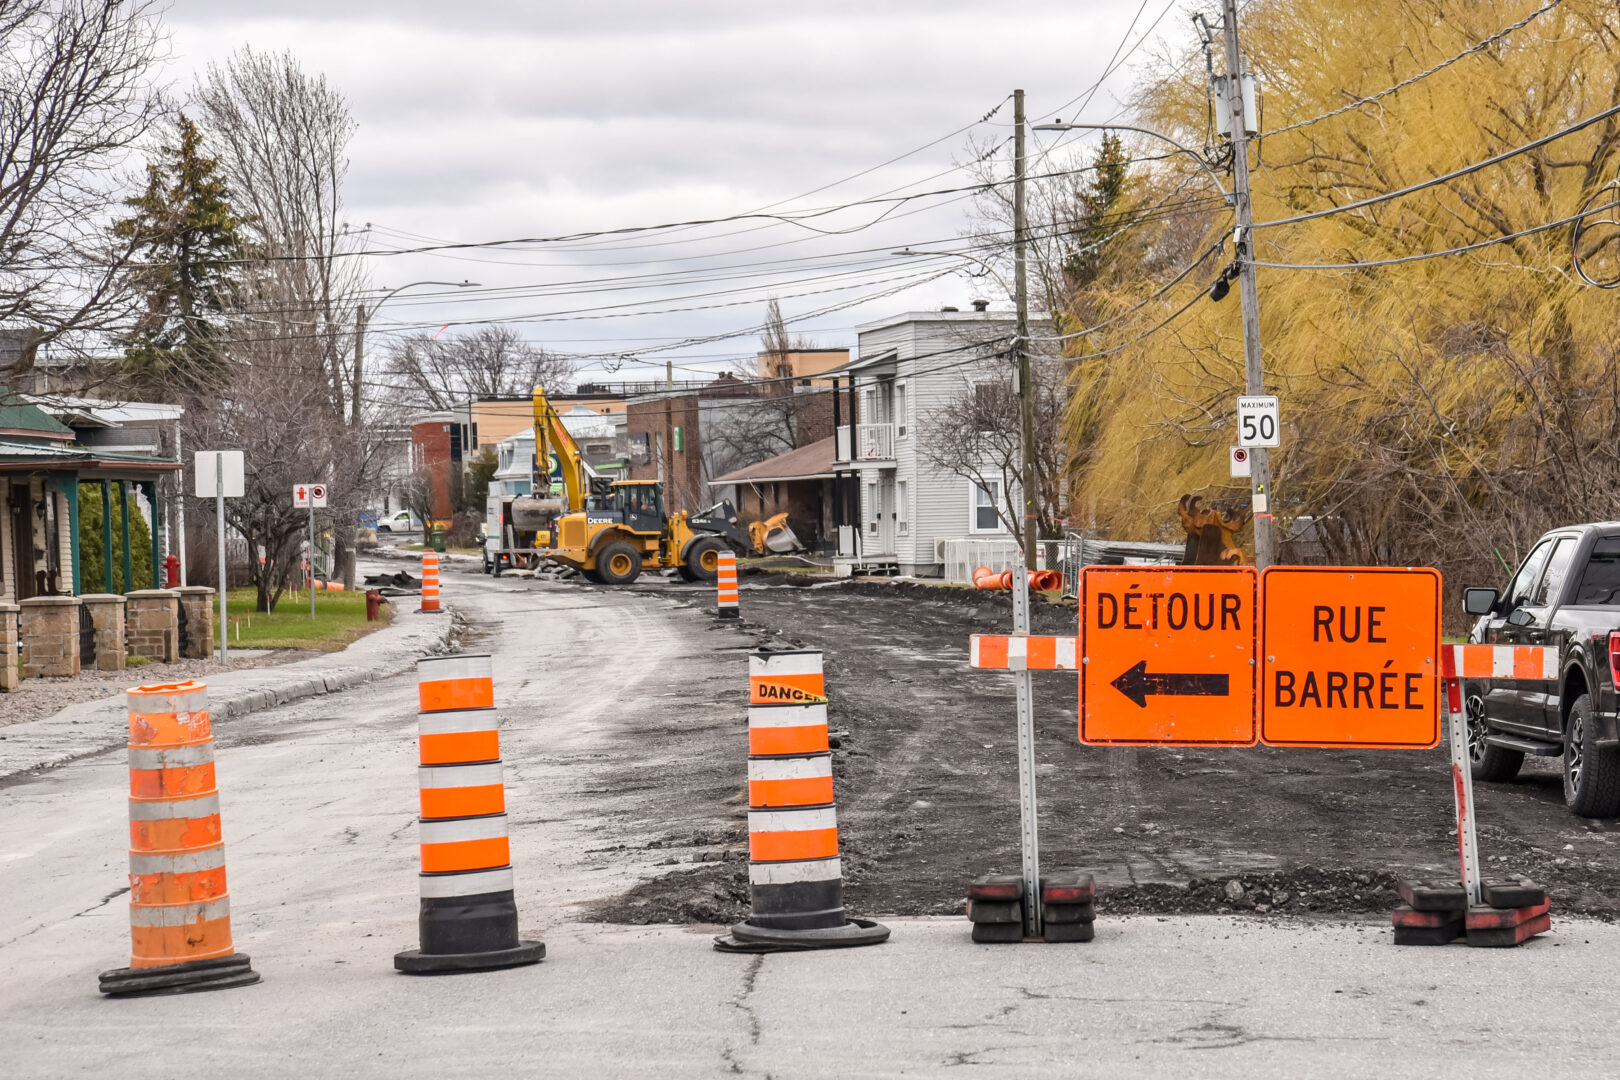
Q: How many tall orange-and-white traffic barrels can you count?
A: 5